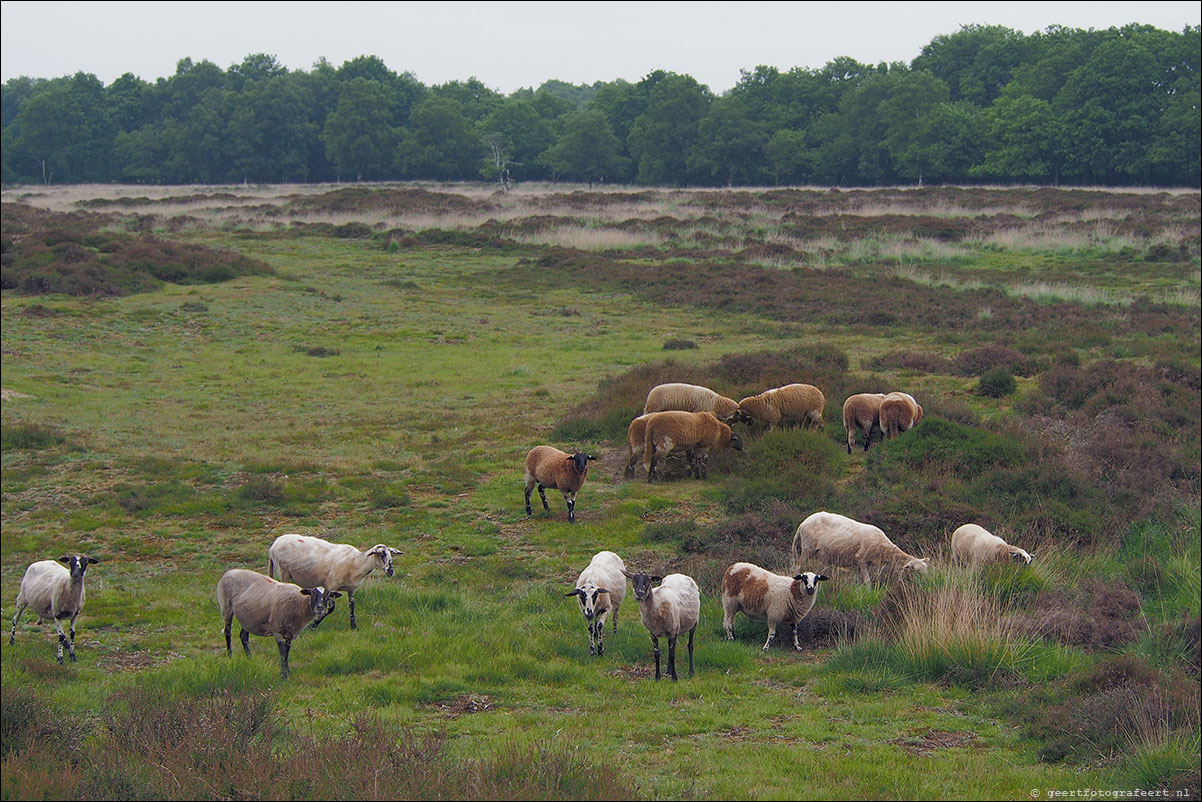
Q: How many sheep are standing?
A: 15